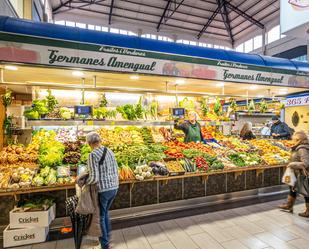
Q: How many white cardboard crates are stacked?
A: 2